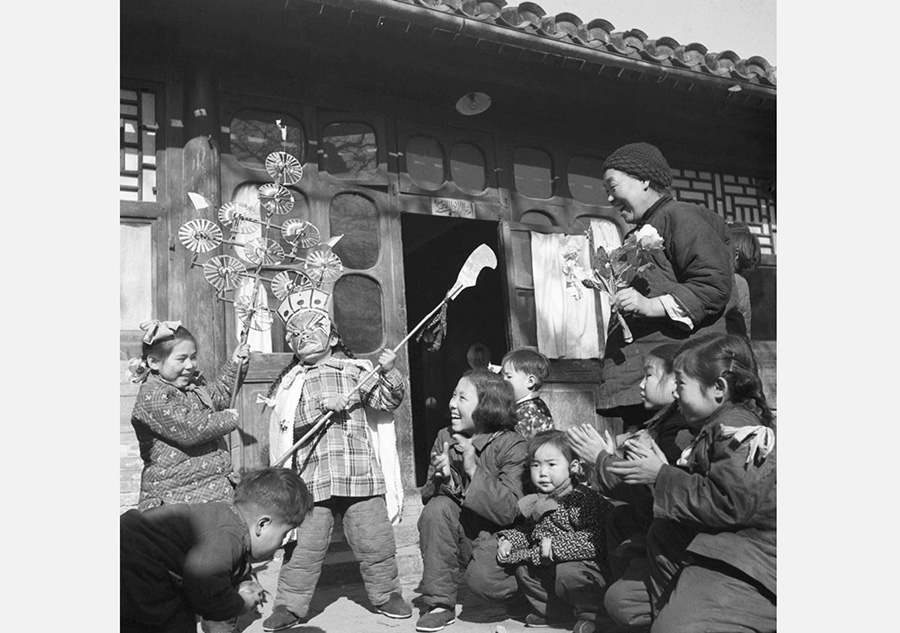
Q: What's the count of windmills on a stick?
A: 10